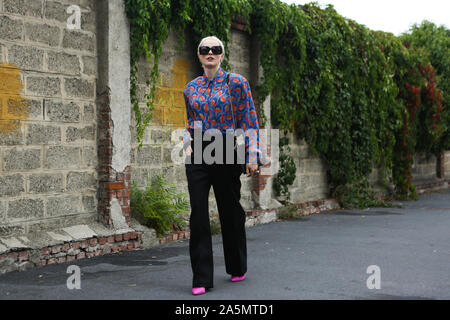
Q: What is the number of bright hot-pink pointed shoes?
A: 2